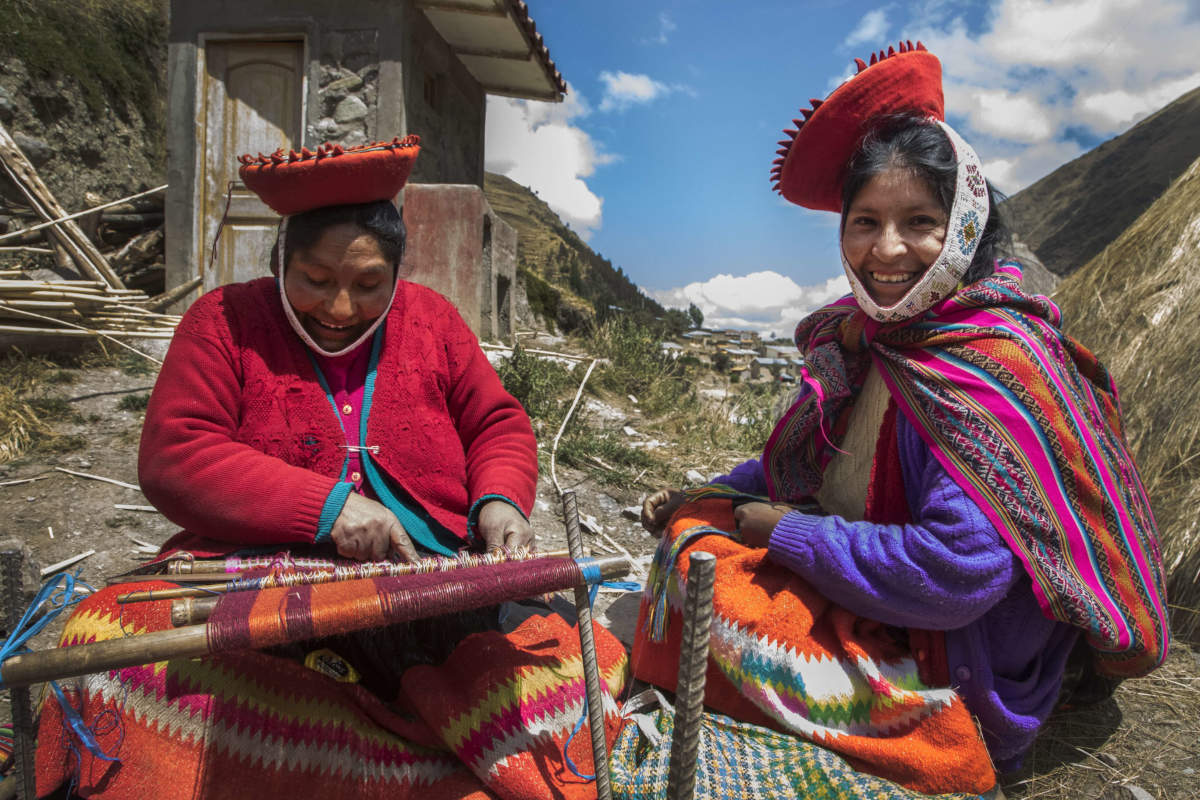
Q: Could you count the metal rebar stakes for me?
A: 3